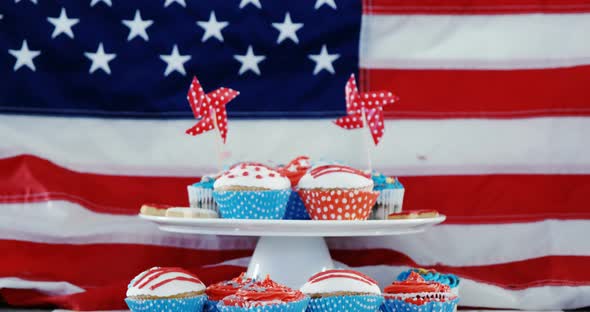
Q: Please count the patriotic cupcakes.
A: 11